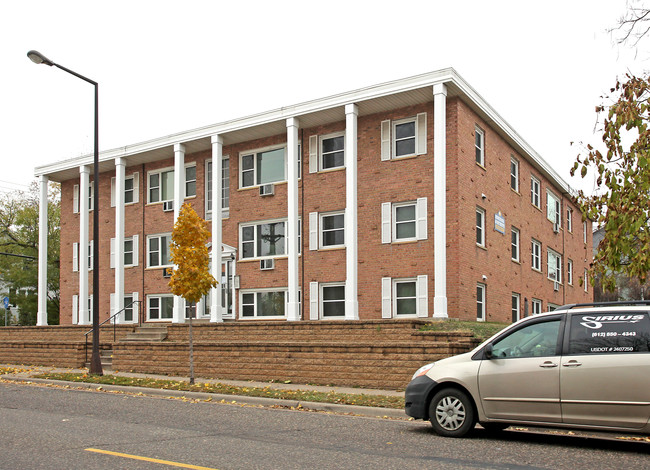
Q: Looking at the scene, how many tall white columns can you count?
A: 8